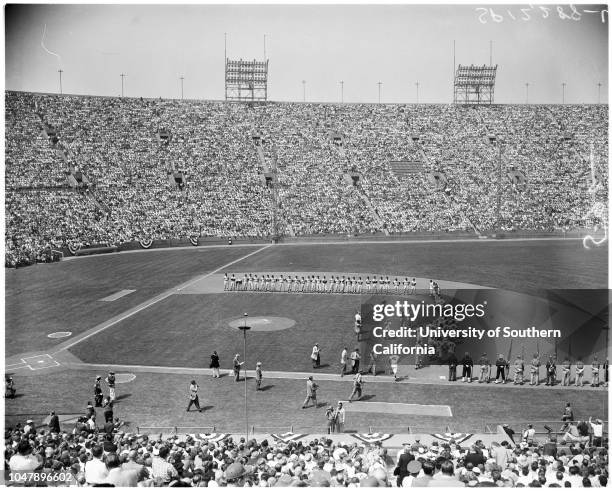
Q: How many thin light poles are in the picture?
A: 10